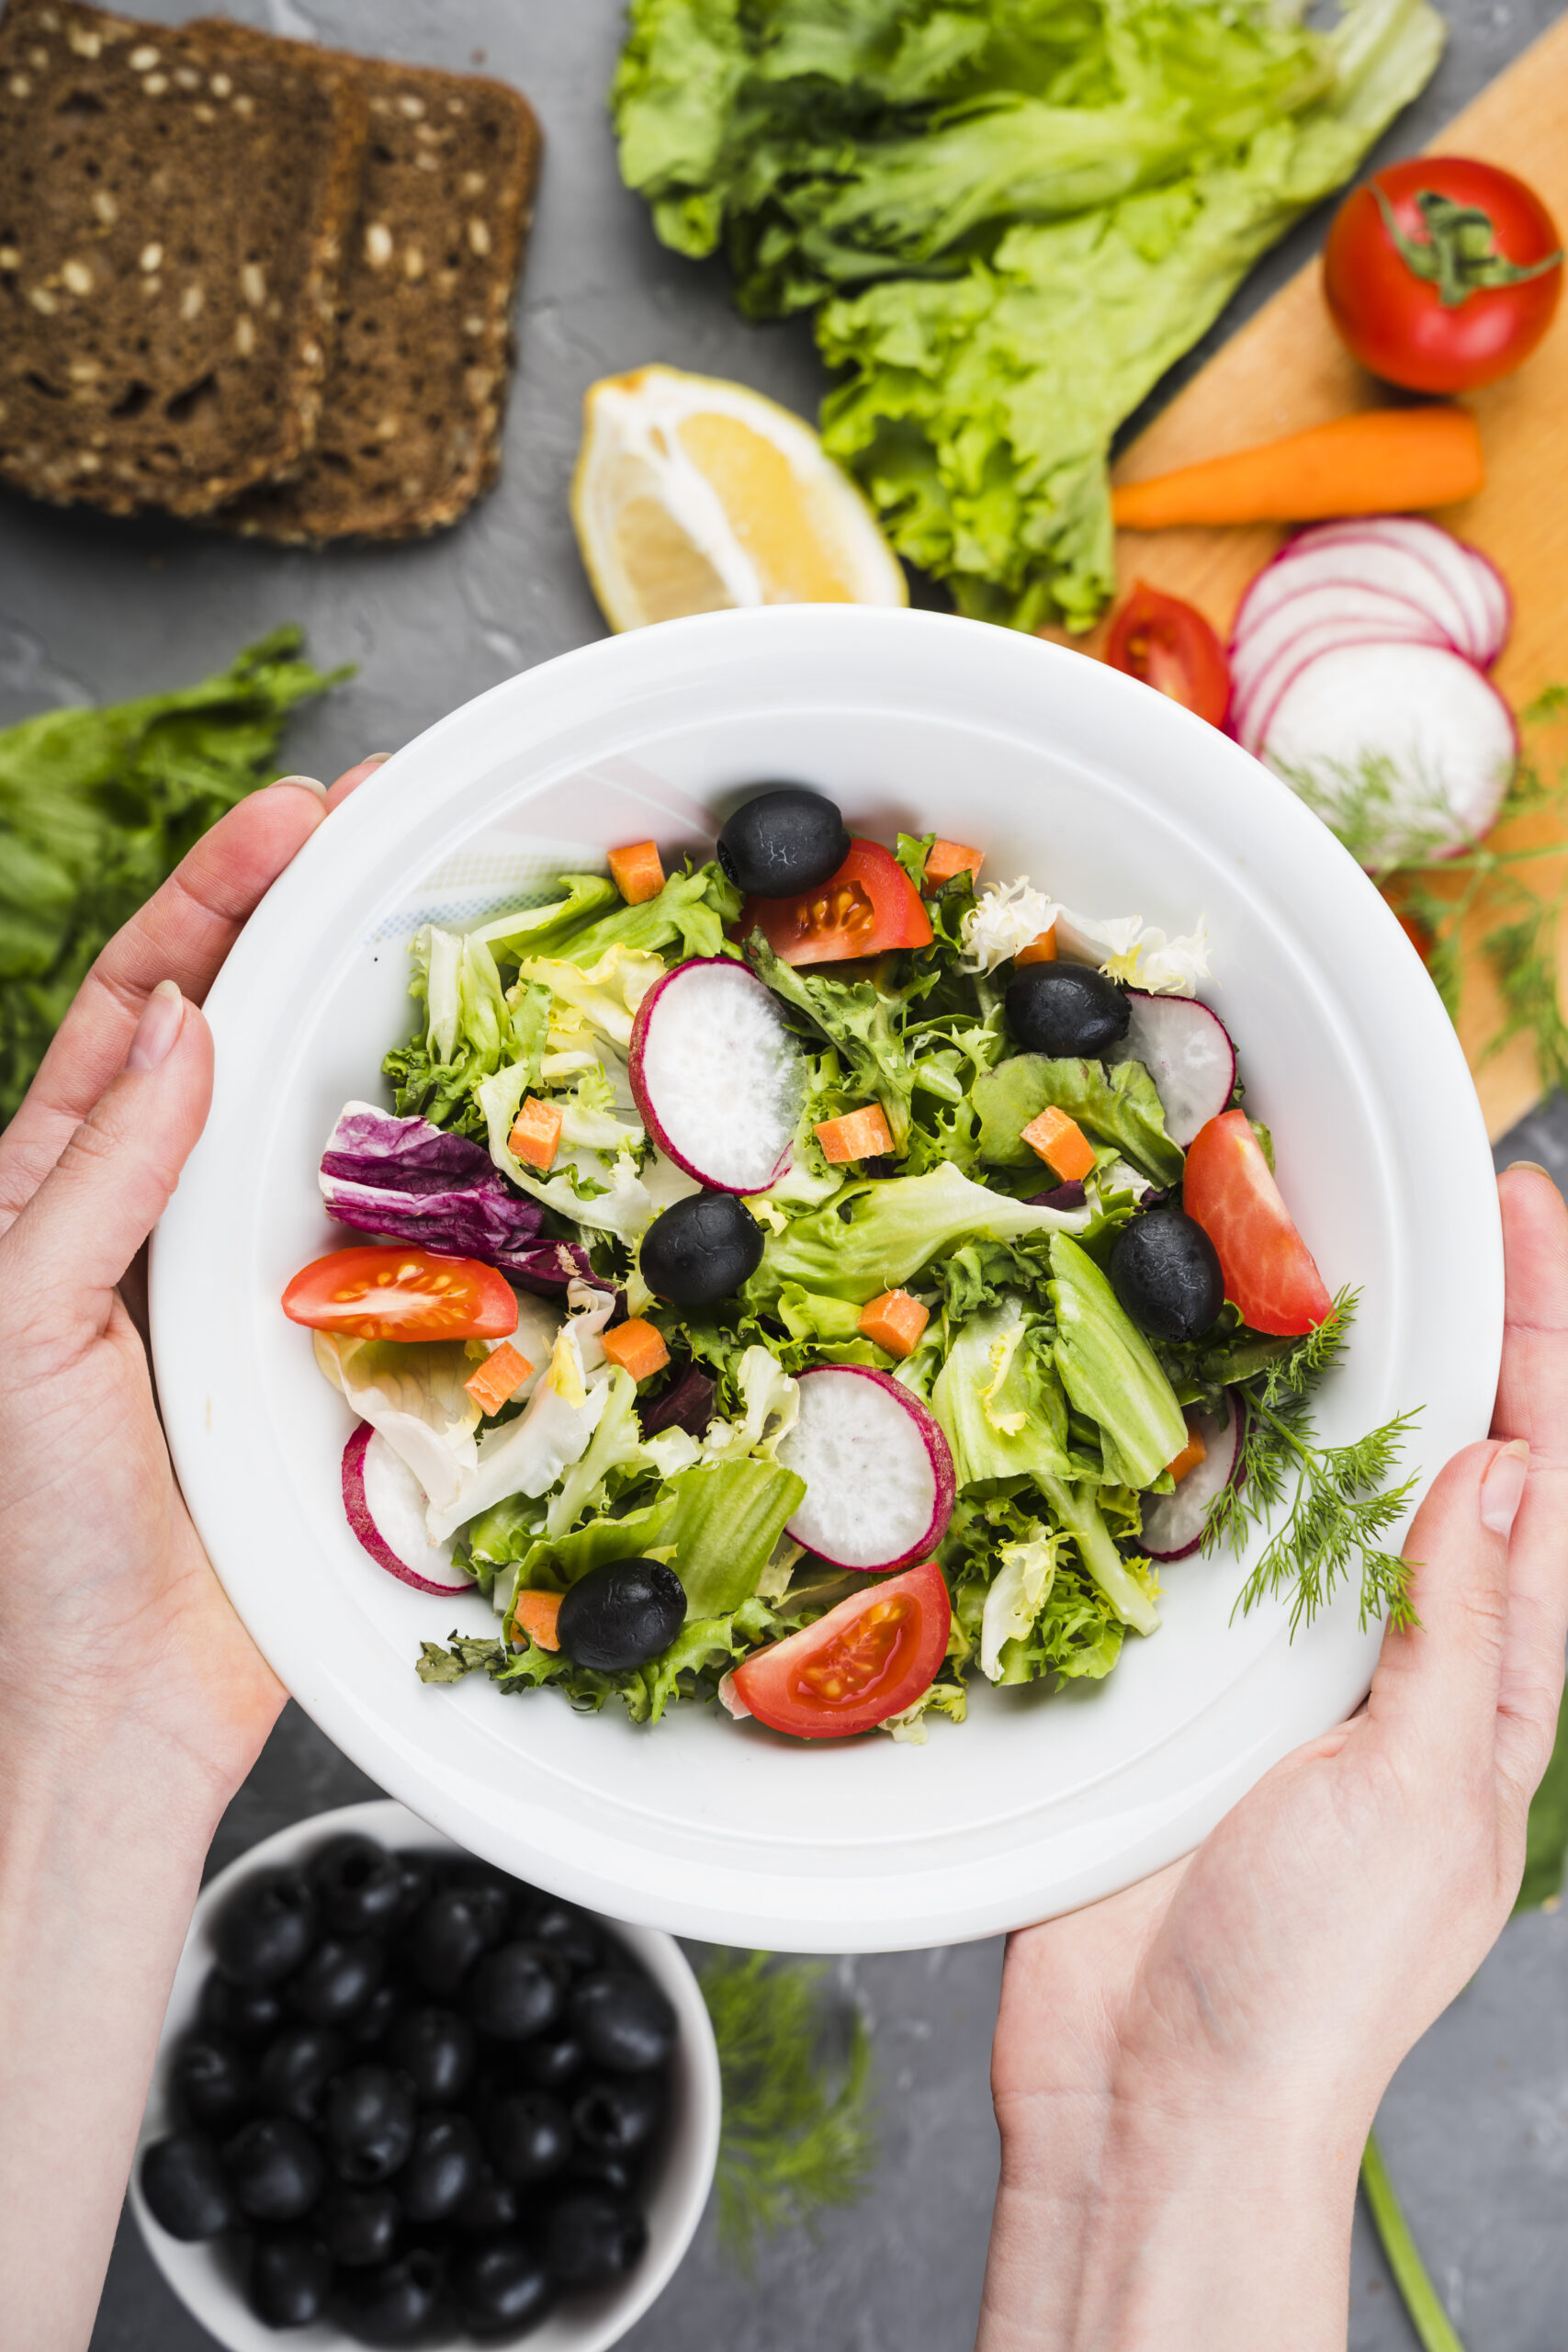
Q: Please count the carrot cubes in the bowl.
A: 11